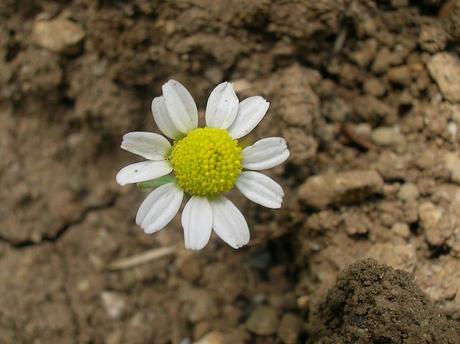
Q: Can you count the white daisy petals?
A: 11